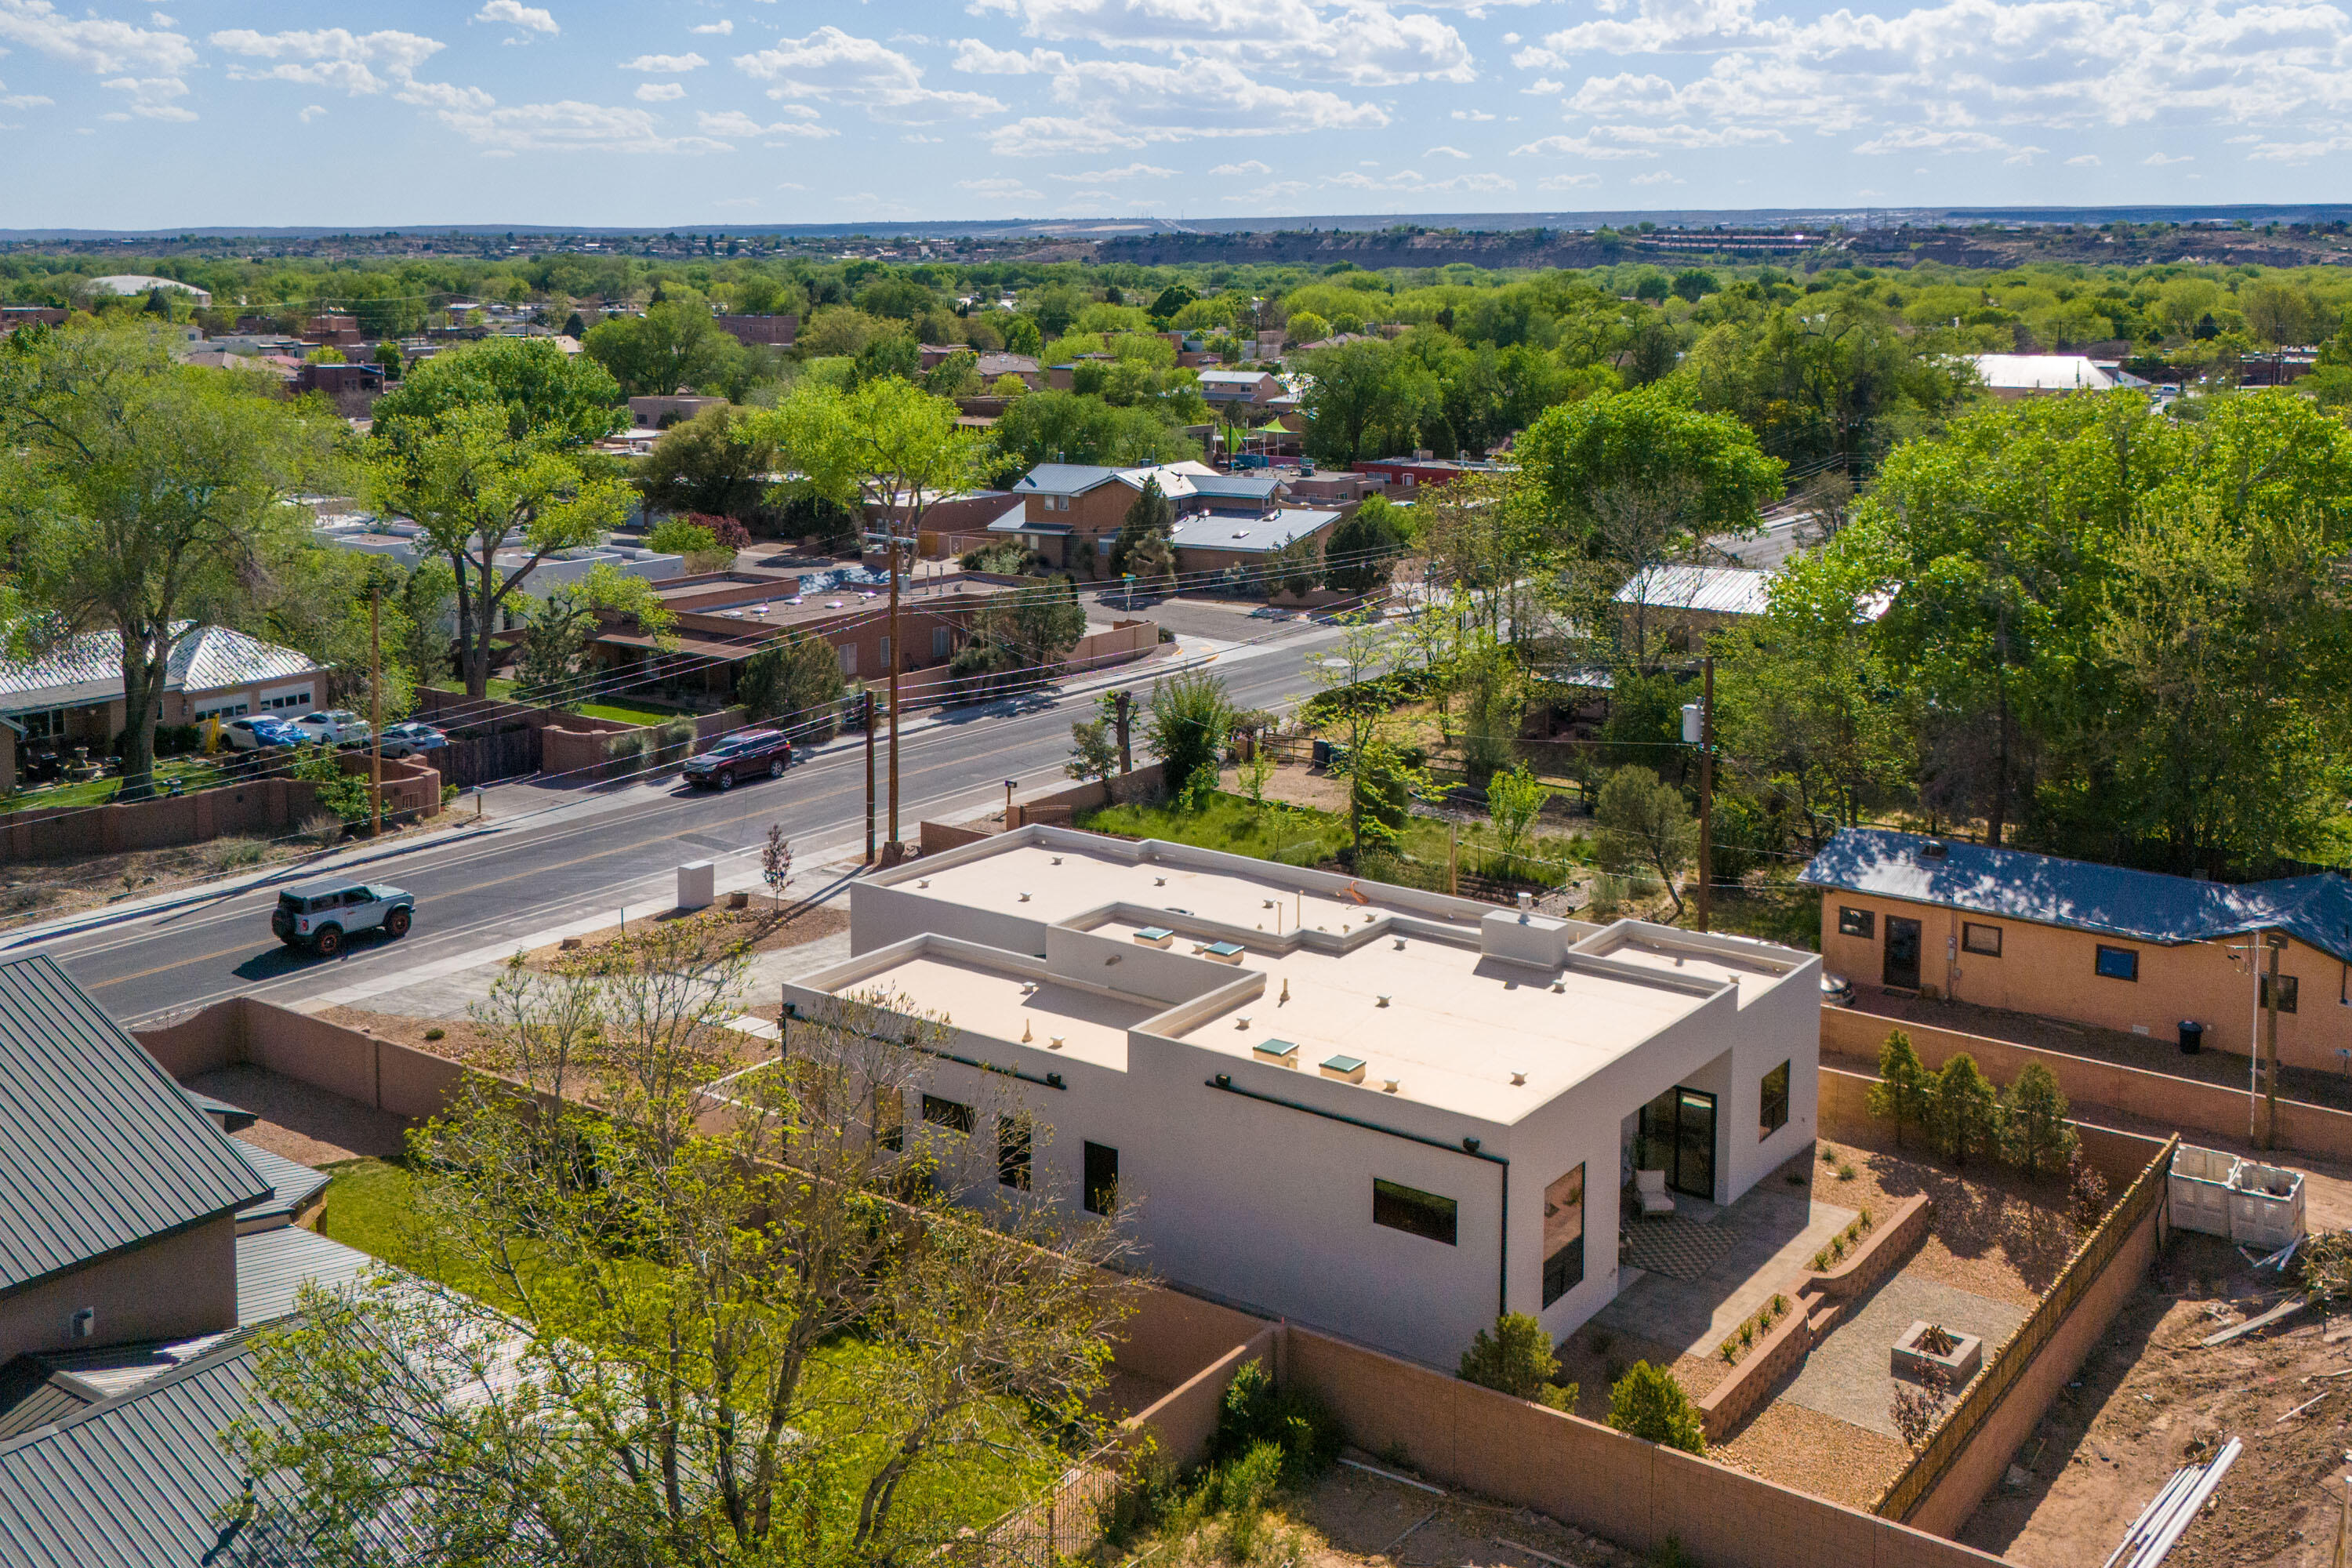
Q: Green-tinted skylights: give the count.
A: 4